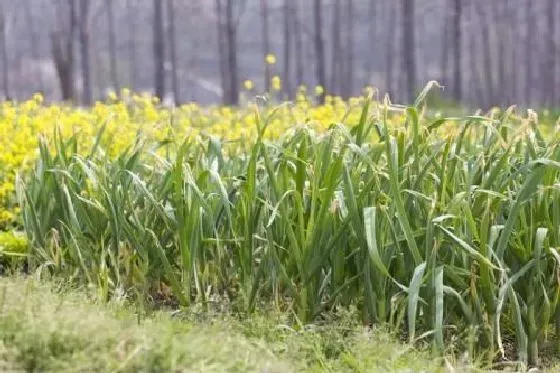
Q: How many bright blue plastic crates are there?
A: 0